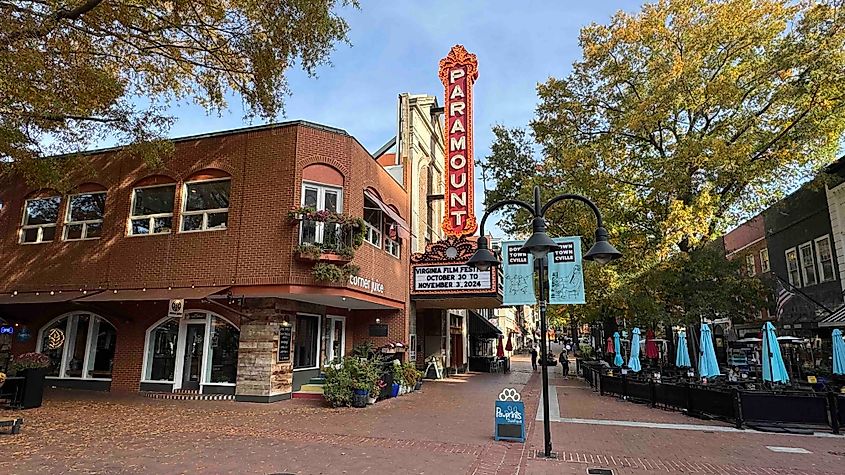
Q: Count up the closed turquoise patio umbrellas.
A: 6